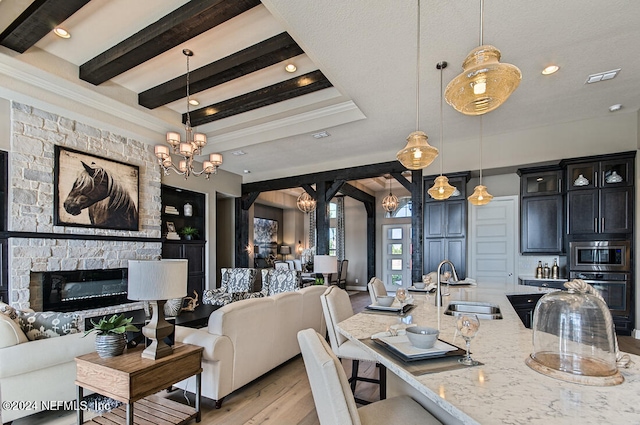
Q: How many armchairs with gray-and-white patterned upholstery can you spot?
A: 2